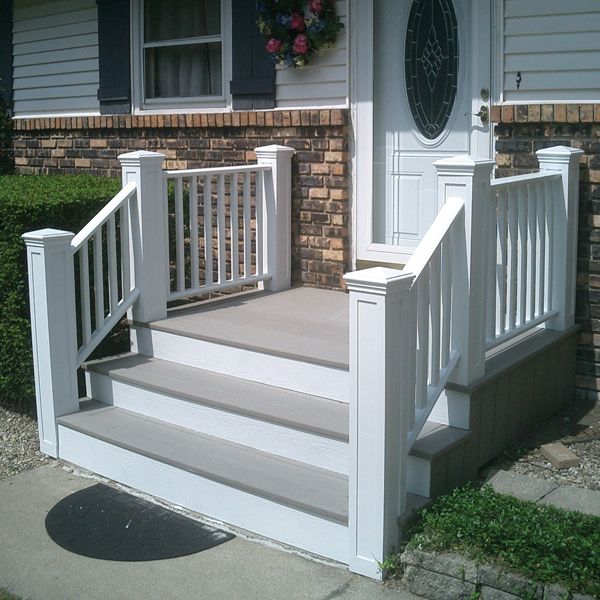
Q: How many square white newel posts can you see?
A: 6